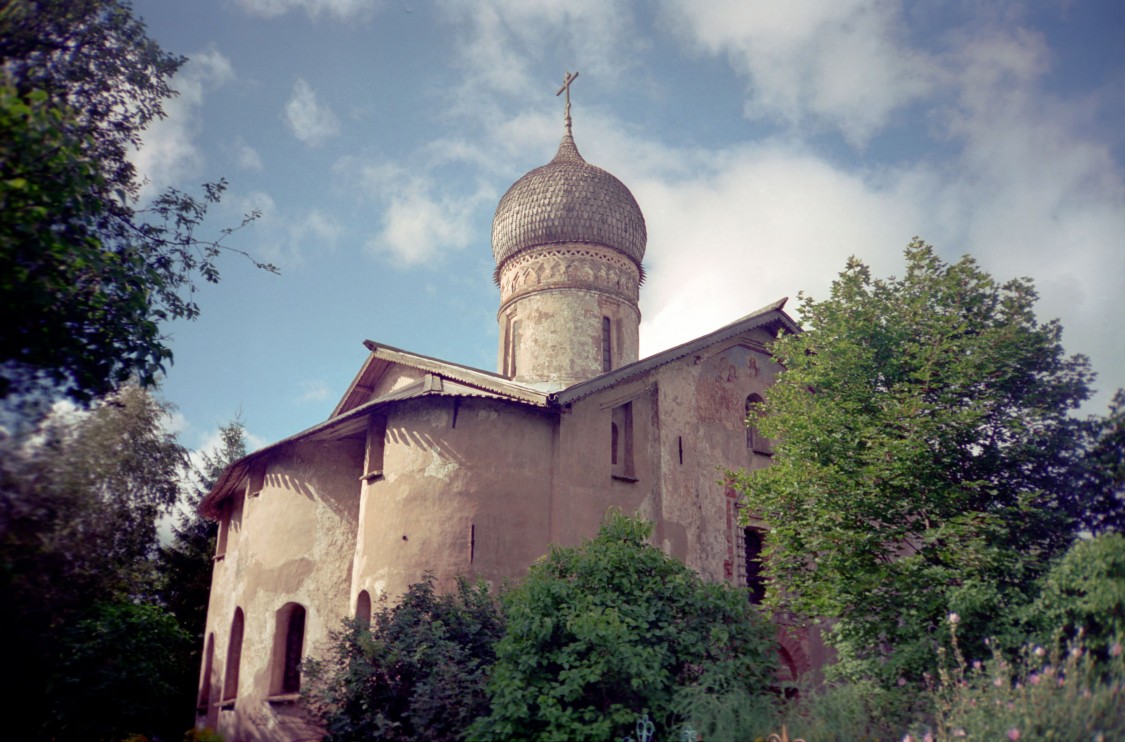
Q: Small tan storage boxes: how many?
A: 0